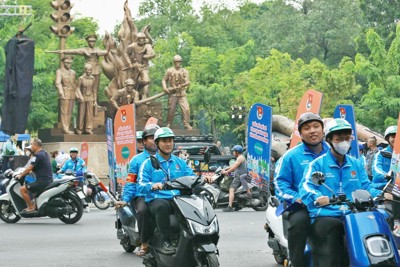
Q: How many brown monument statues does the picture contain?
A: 6